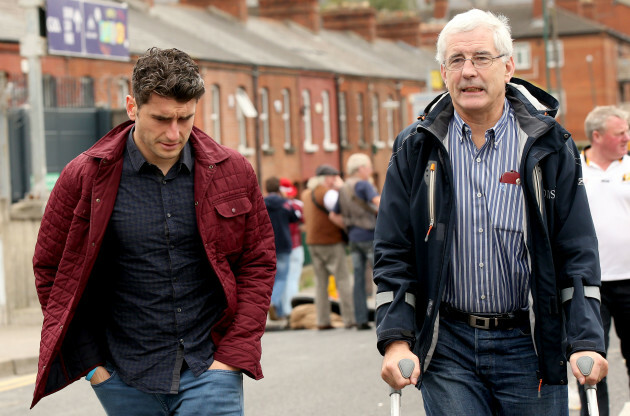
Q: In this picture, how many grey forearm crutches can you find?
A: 2